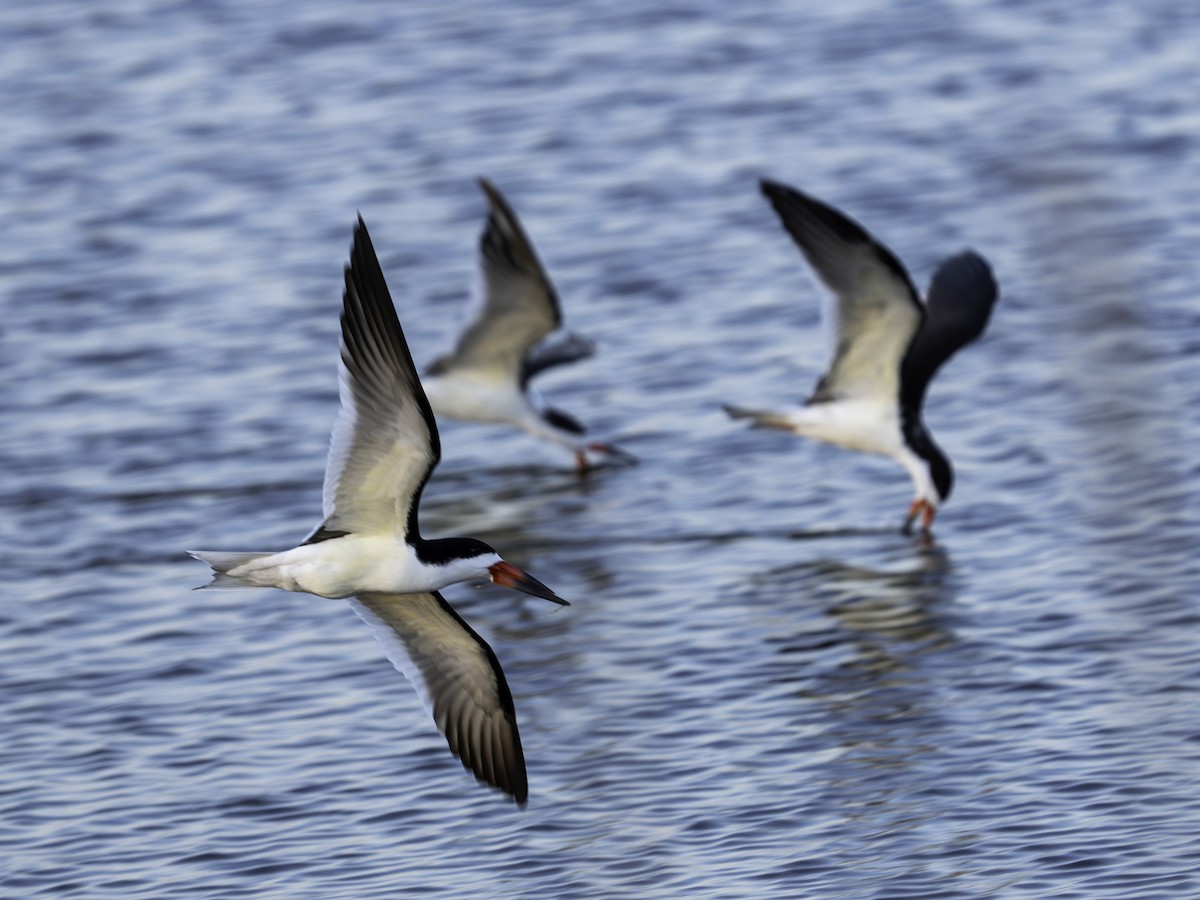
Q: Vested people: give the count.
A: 0